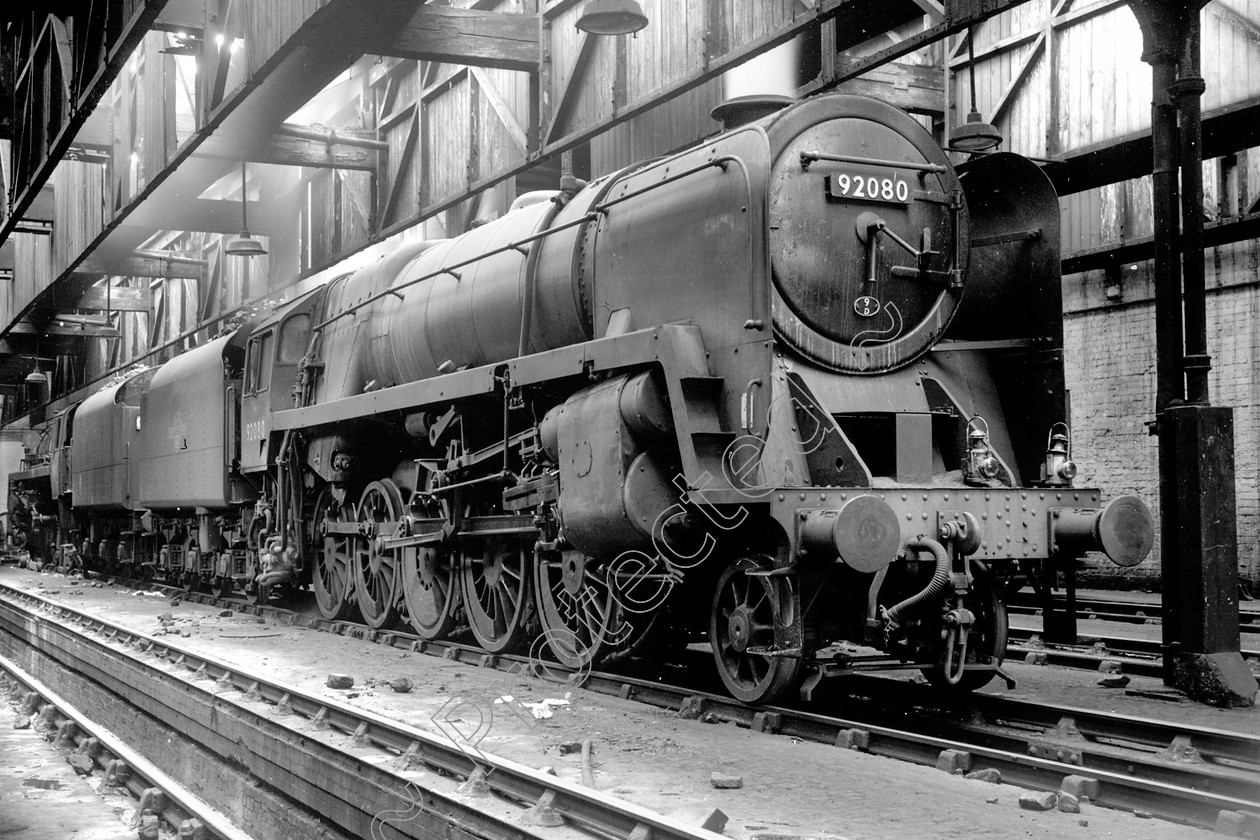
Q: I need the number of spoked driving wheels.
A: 5